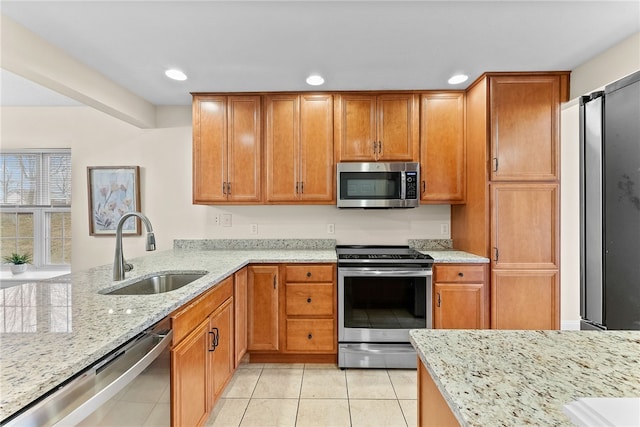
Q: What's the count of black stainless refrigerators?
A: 1